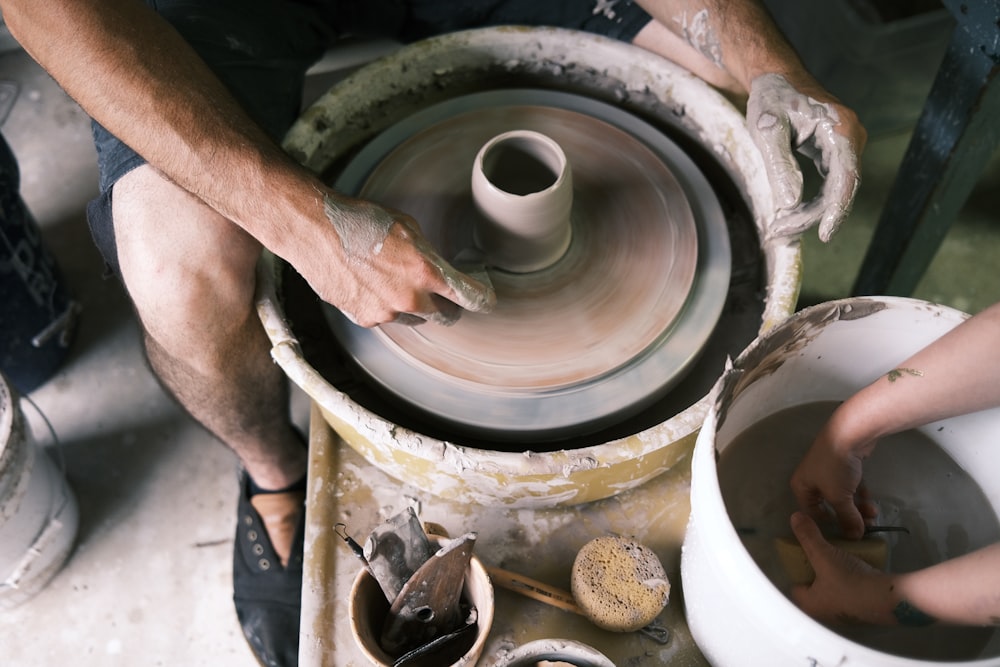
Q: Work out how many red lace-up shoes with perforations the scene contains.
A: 0